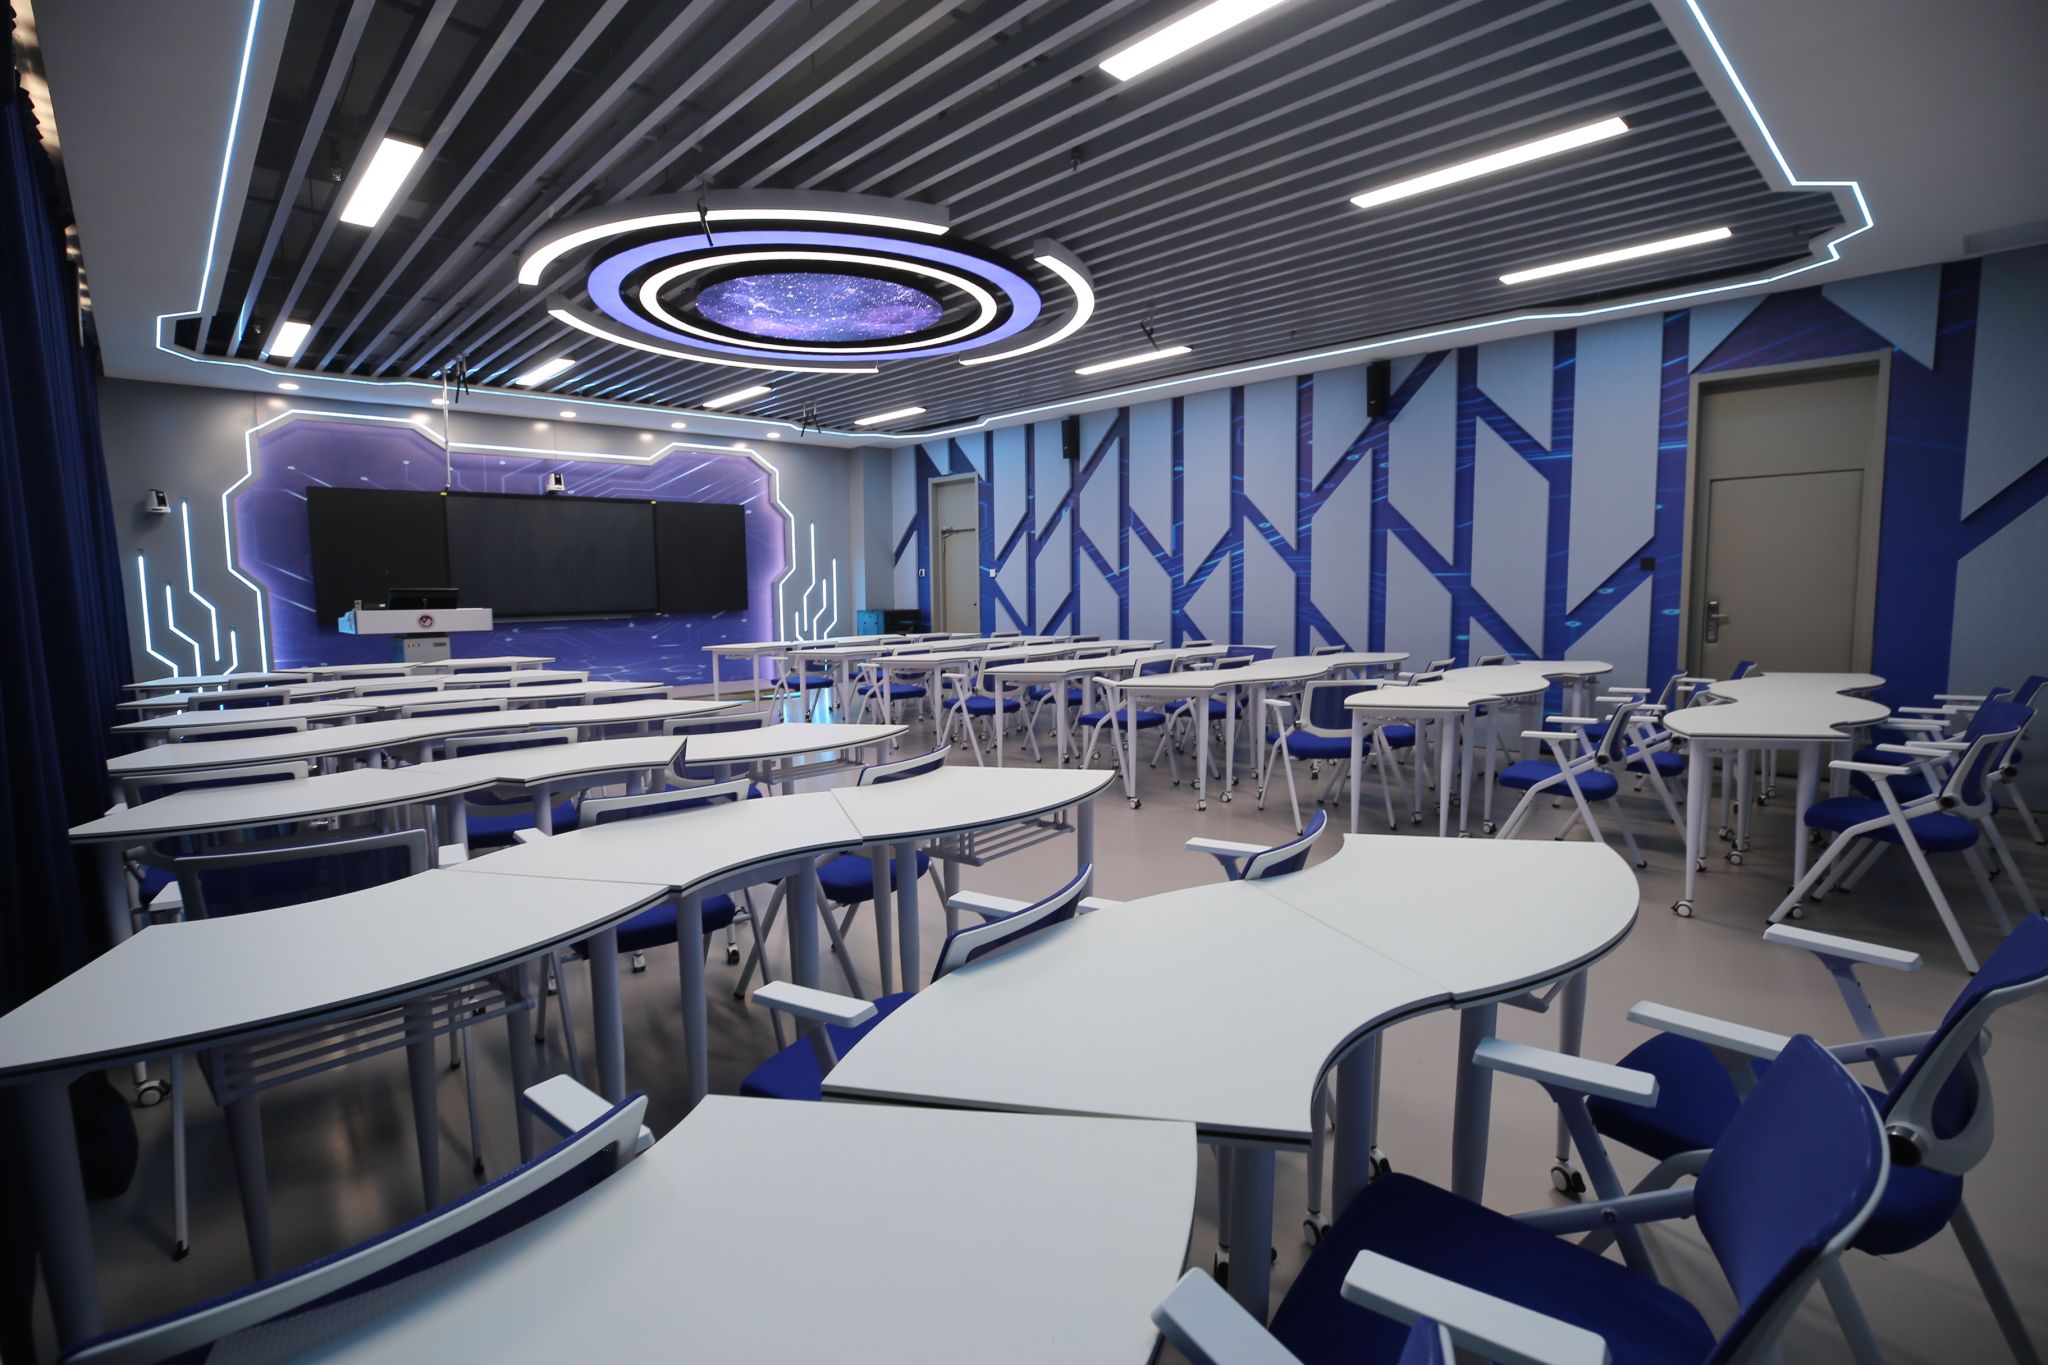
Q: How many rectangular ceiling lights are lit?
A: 9